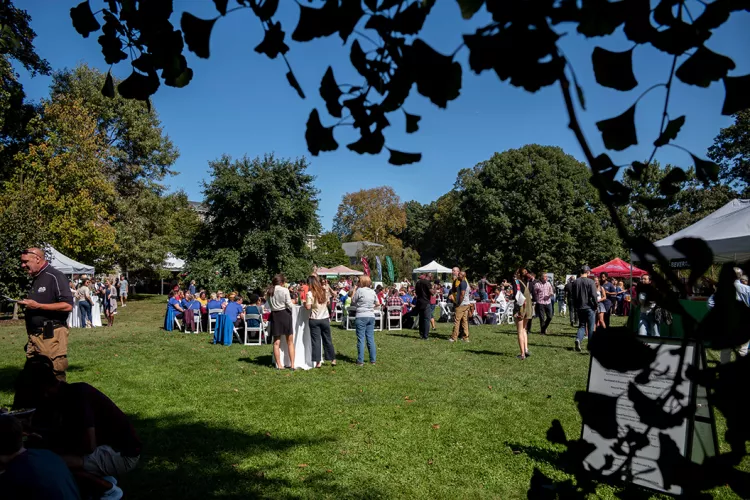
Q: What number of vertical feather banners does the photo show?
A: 3